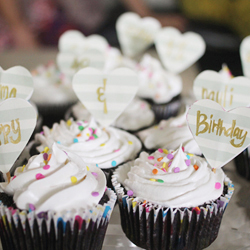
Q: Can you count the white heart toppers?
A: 10